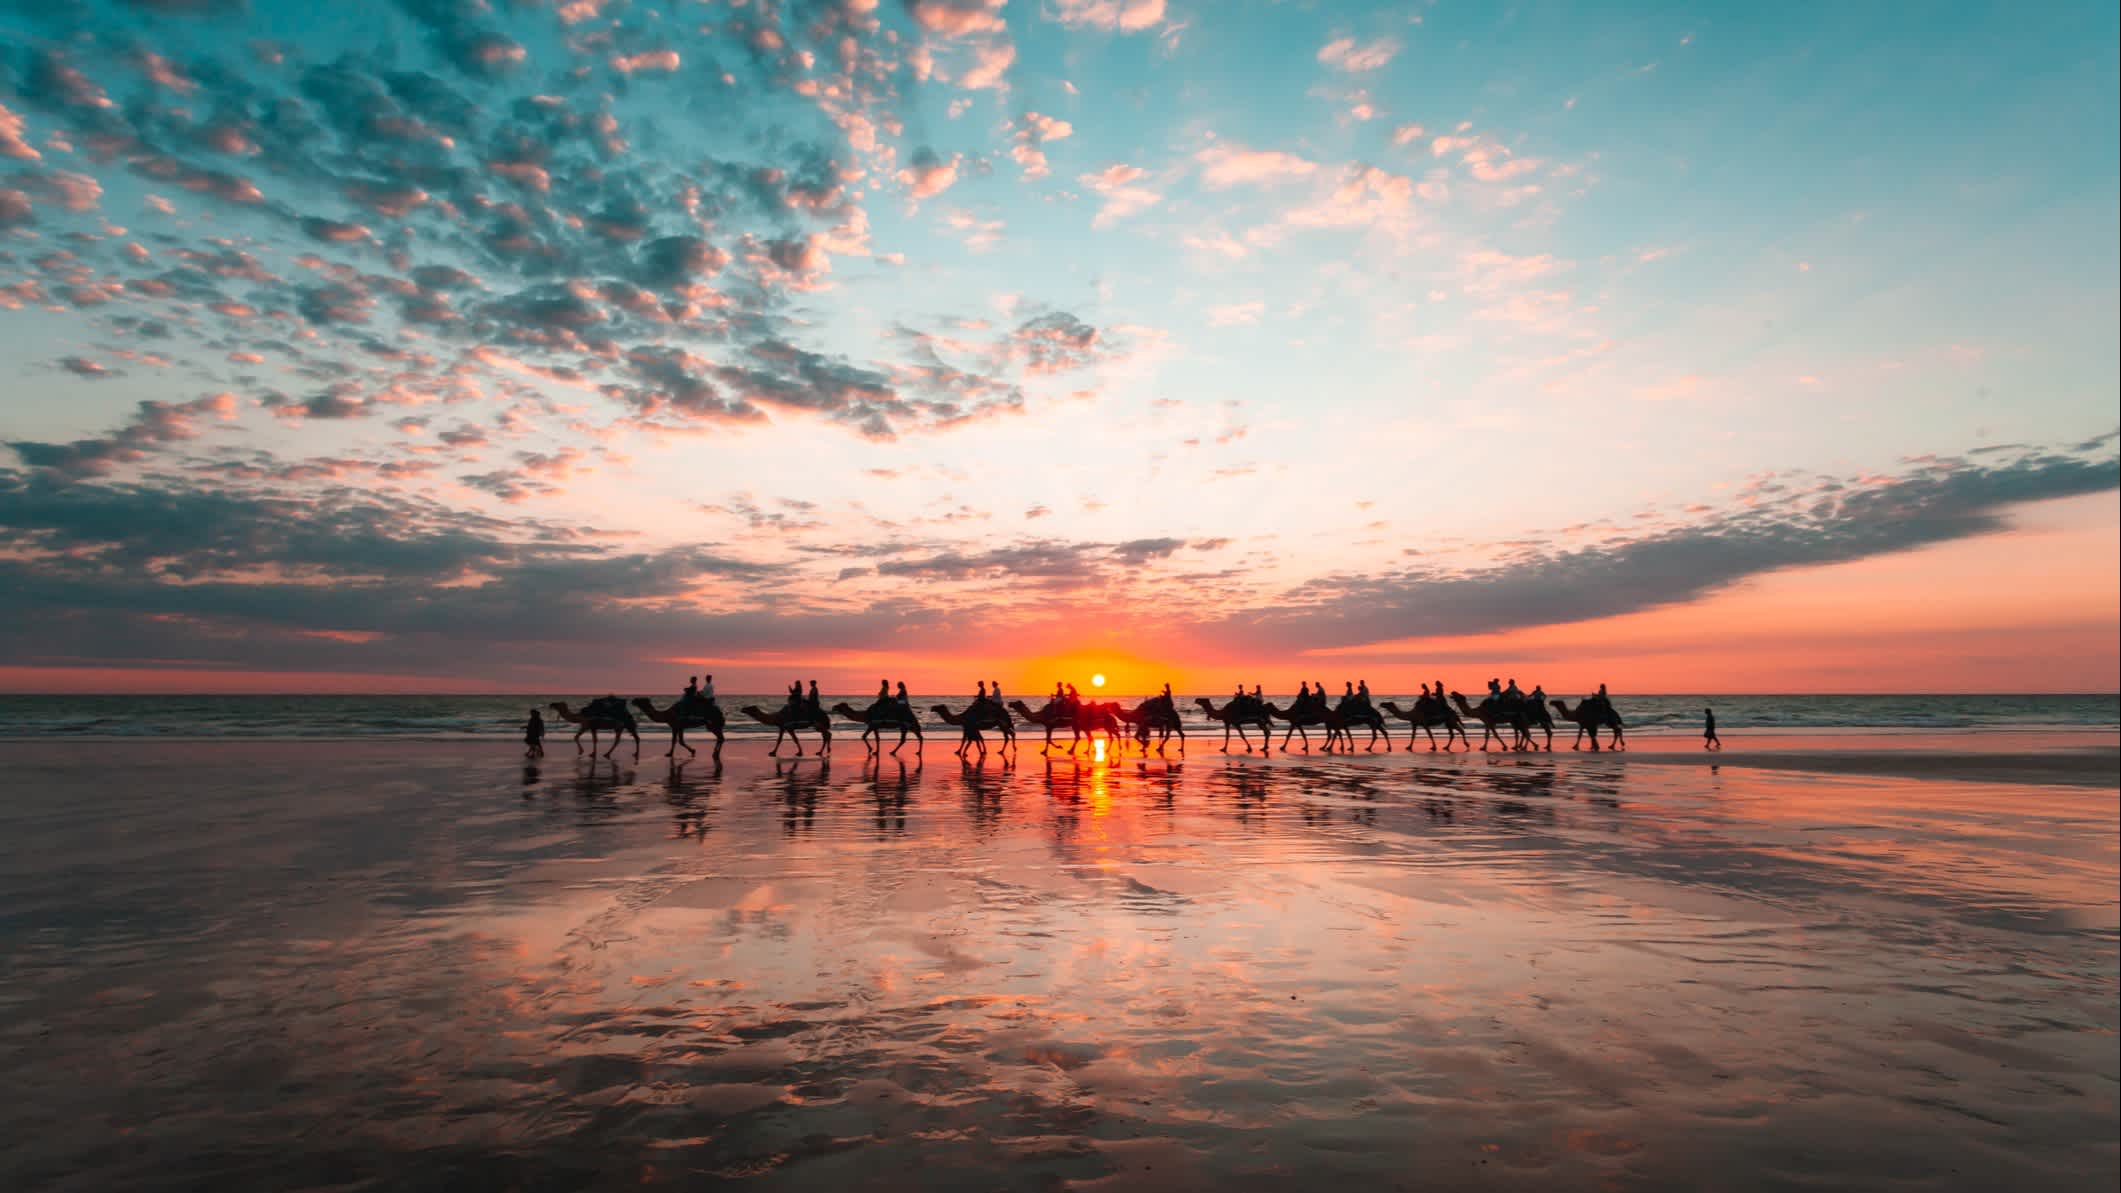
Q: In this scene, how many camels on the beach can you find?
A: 15